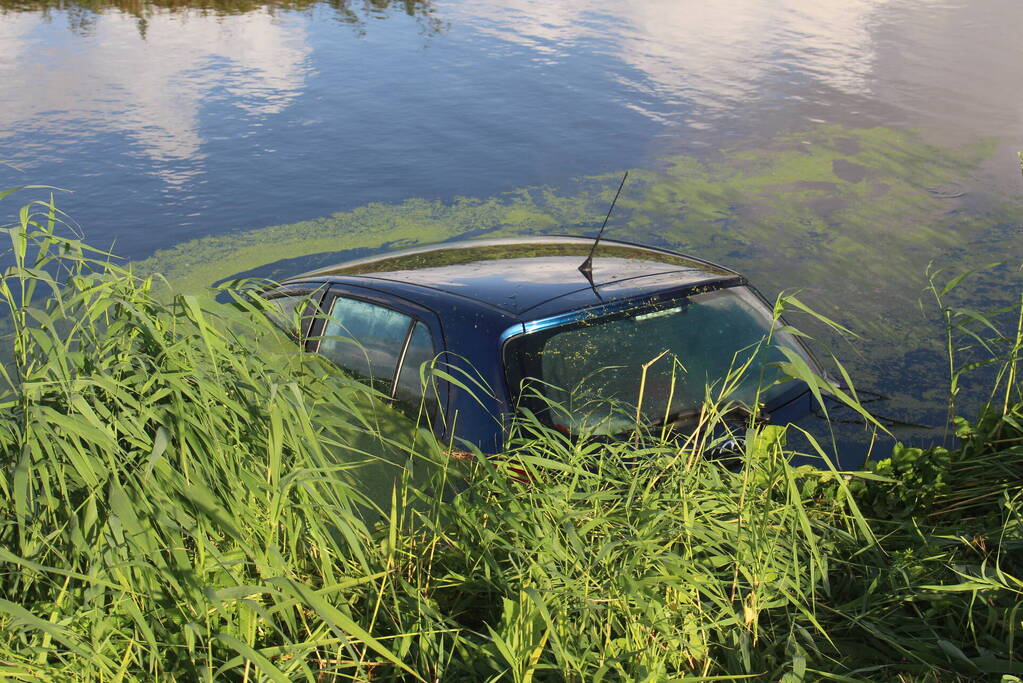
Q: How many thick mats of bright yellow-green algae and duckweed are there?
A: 1